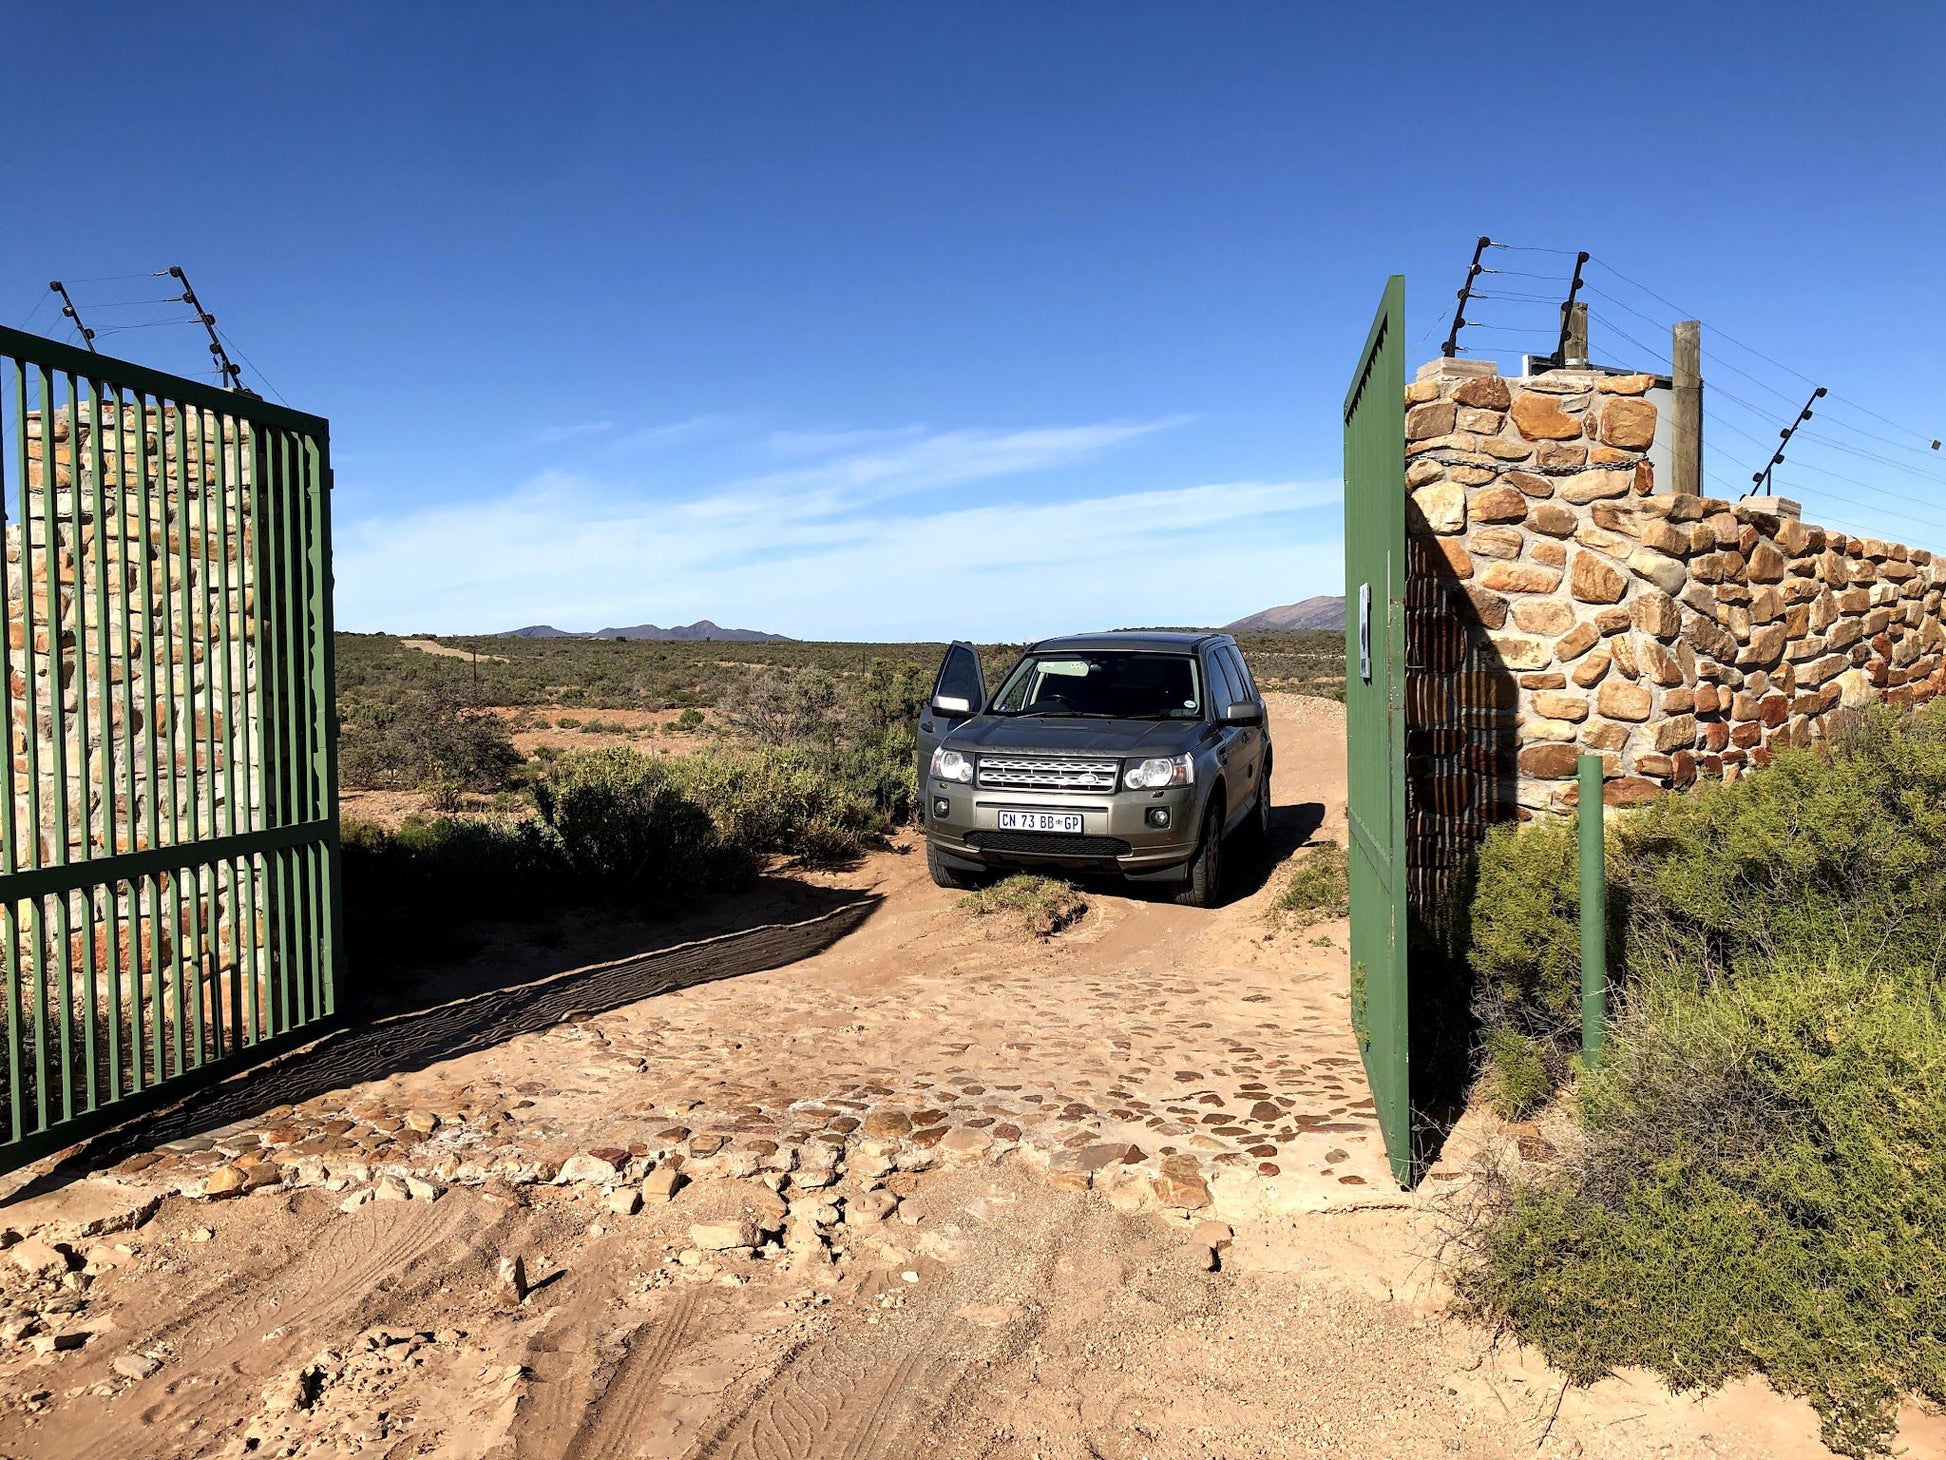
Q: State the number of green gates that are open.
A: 2